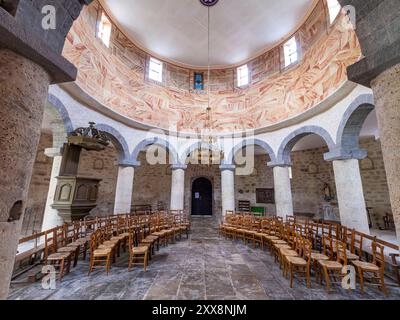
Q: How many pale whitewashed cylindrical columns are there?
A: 6